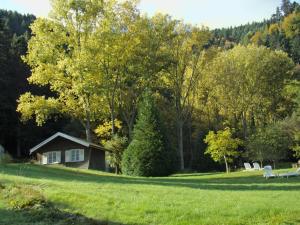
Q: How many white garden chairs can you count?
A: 4